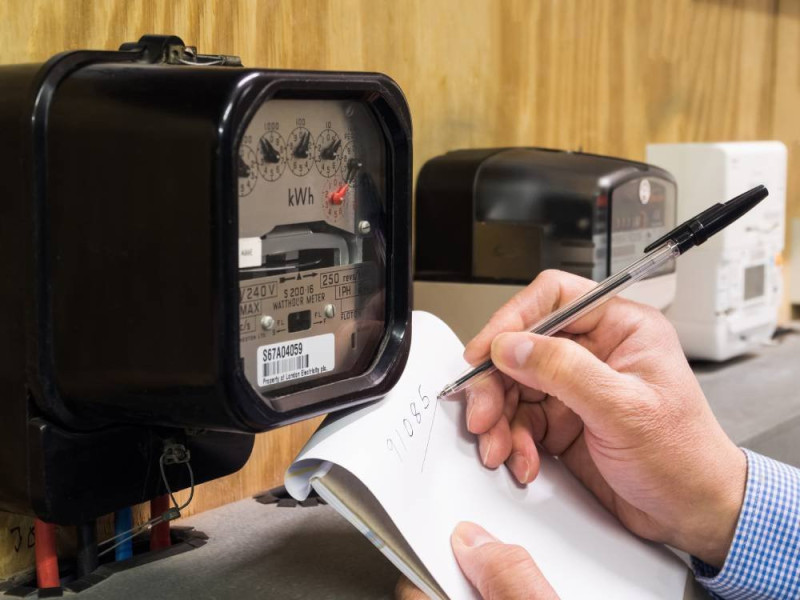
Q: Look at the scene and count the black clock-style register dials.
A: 5